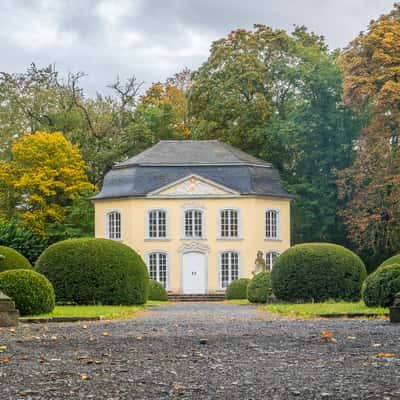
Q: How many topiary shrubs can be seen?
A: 9